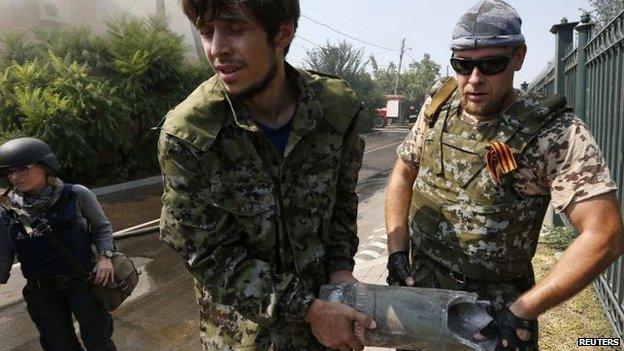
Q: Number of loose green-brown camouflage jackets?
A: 1